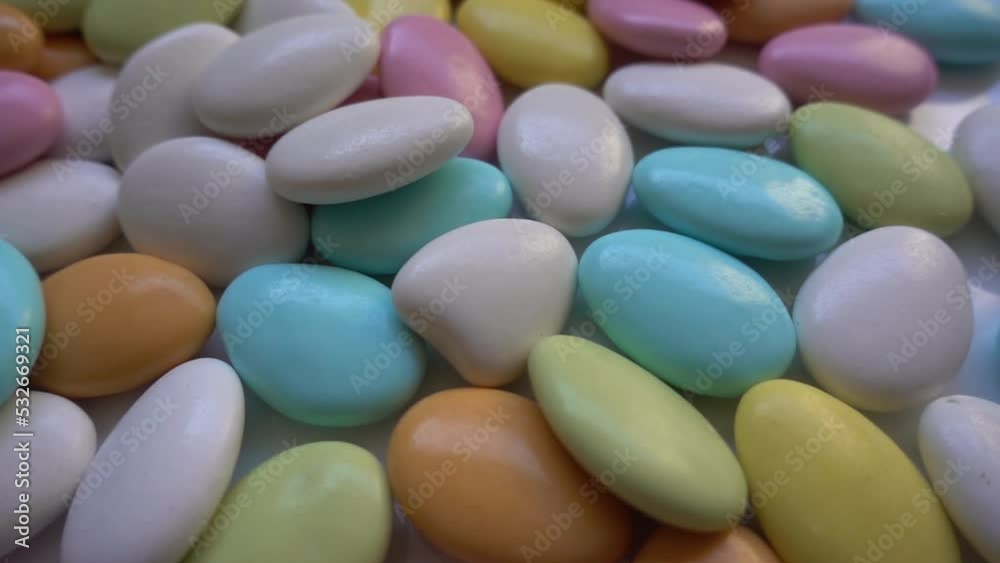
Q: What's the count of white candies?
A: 15